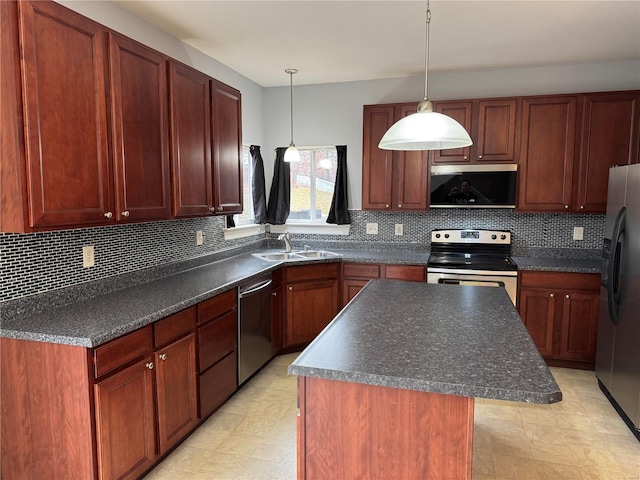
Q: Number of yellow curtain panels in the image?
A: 0